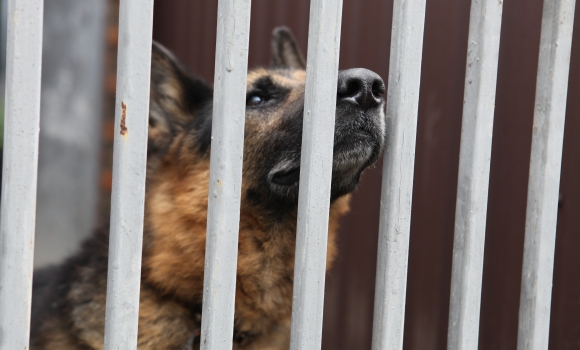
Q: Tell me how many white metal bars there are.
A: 7